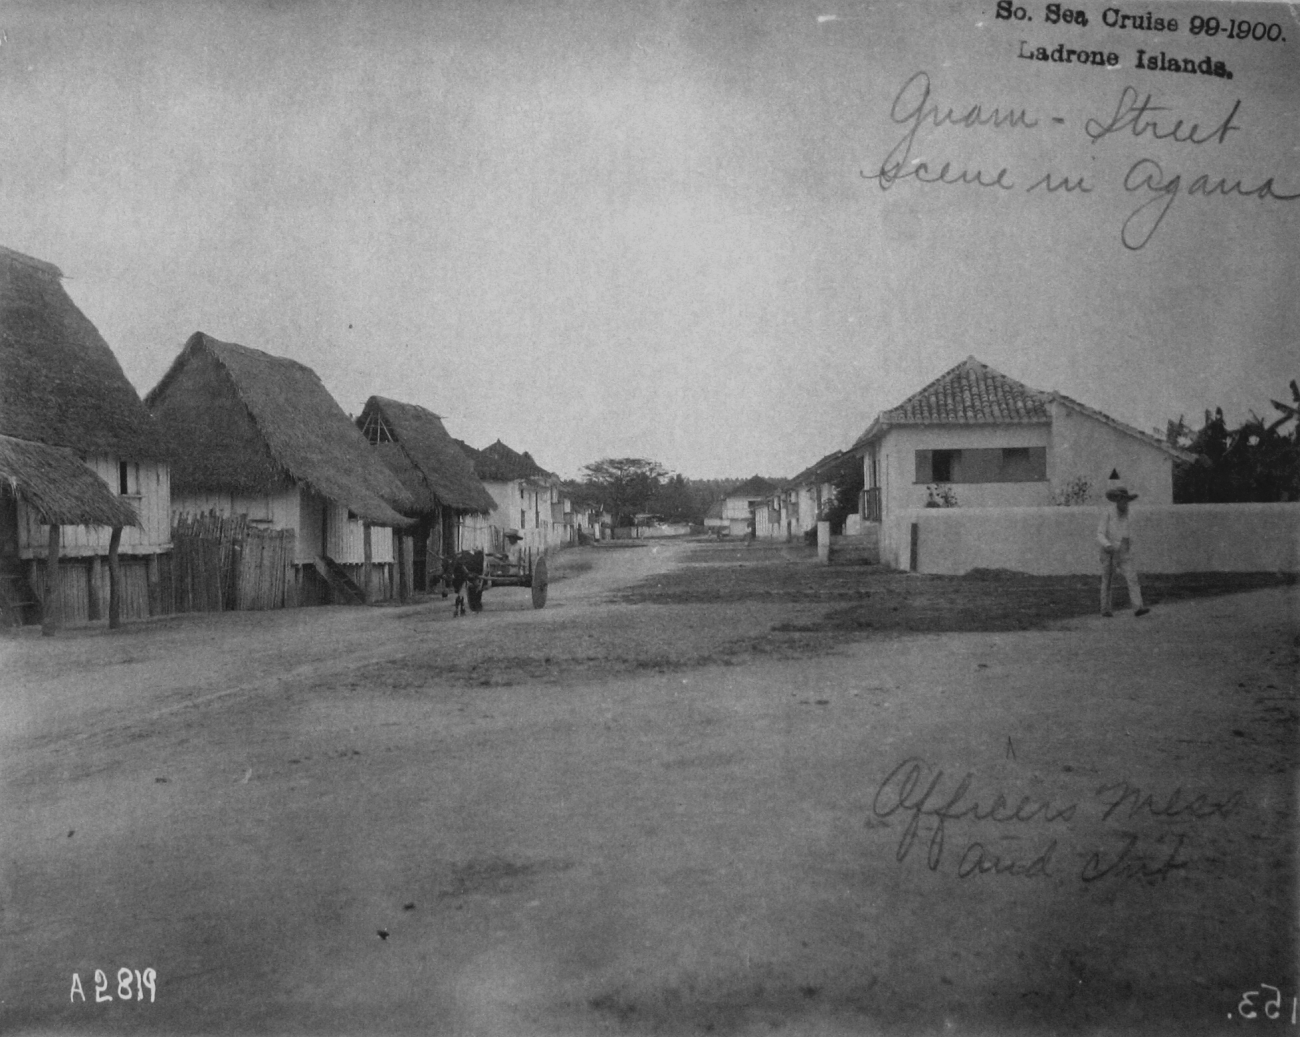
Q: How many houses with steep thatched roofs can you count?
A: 3